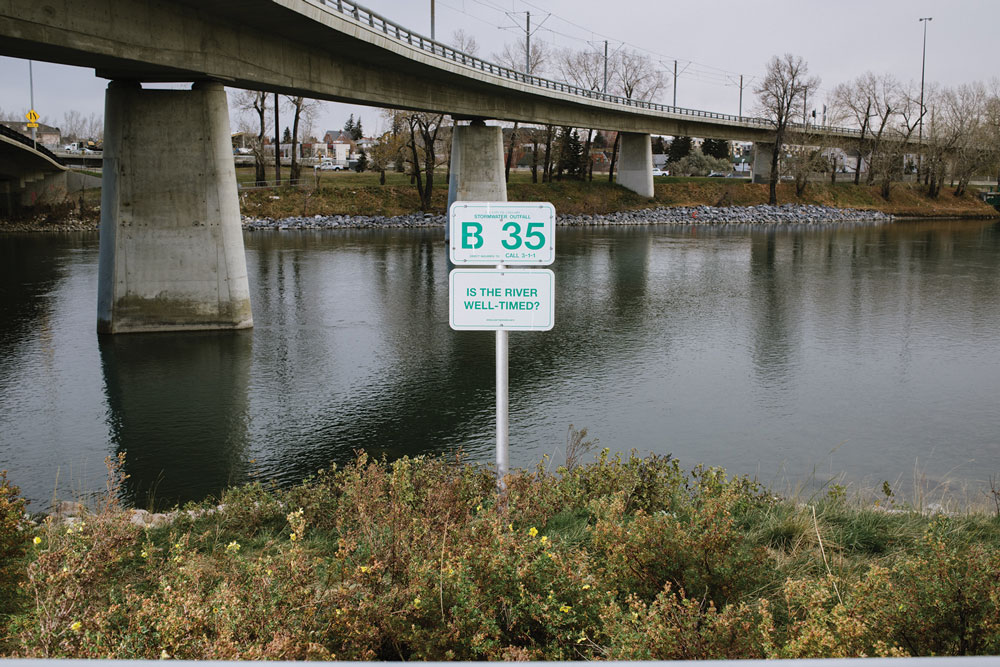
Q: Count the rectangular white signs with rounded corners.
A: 2